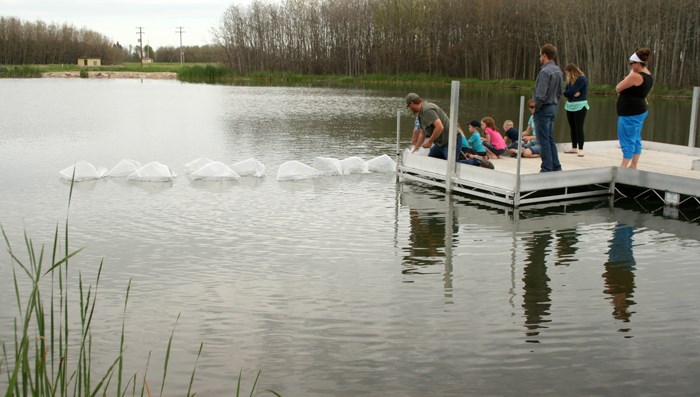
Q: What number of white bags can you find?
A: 10